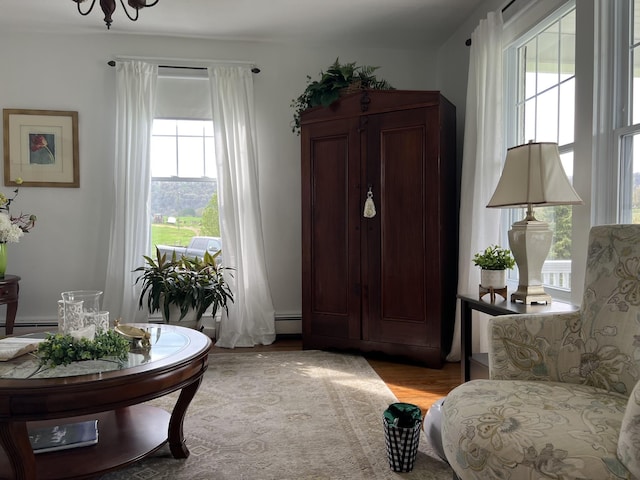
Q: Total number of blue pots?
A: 0